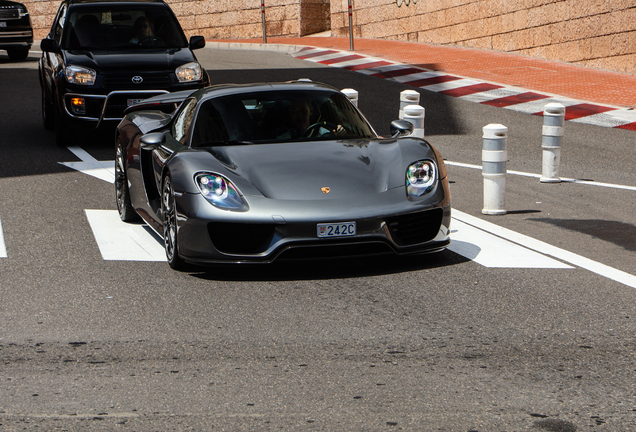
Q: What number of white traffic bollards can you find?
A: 5